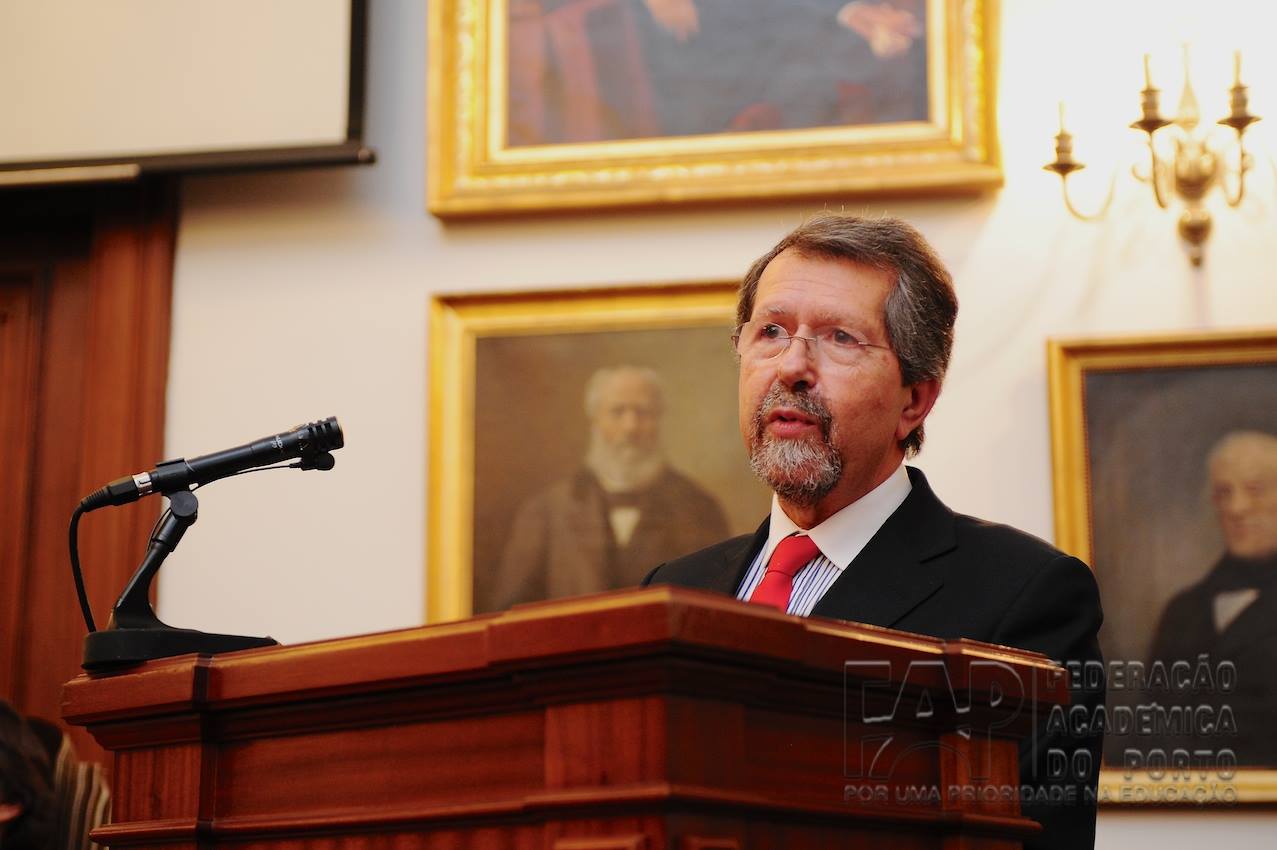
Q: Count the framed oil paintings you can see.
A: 3